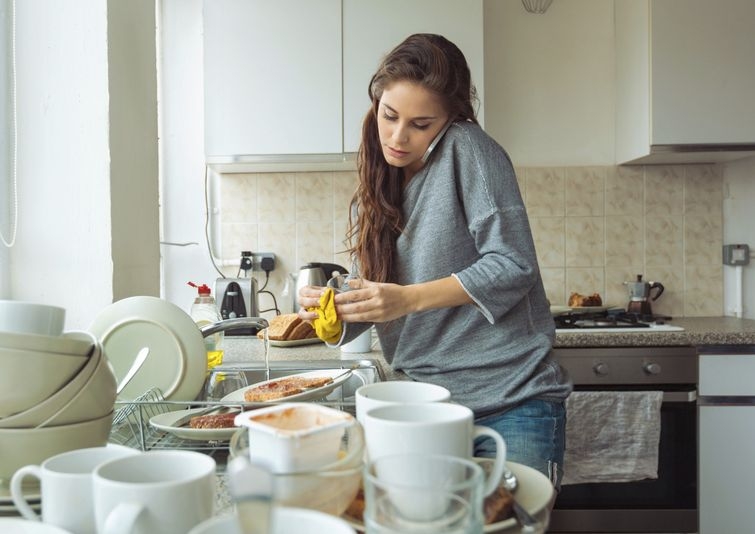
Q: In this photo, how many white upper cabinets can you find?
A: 3